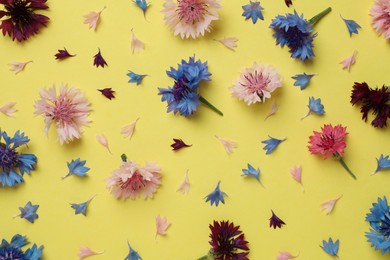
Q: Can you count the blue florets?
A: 15